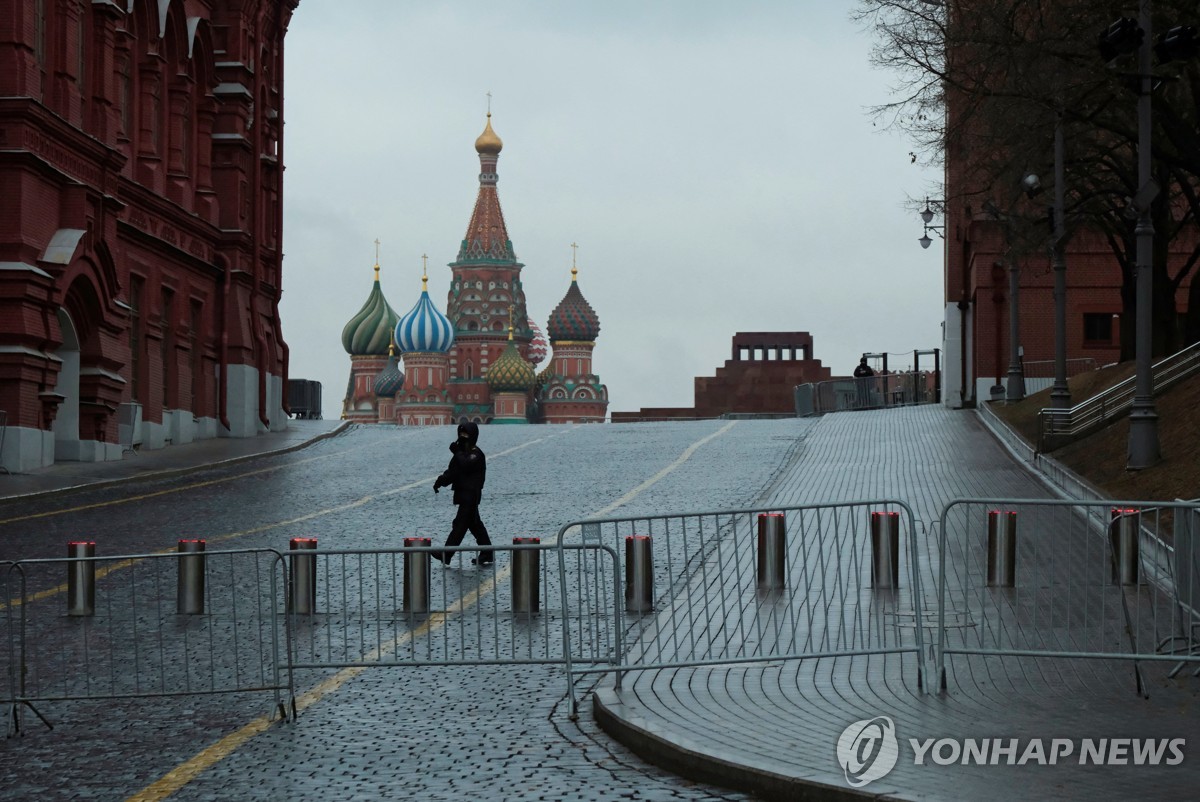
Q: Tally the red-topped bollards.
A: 10